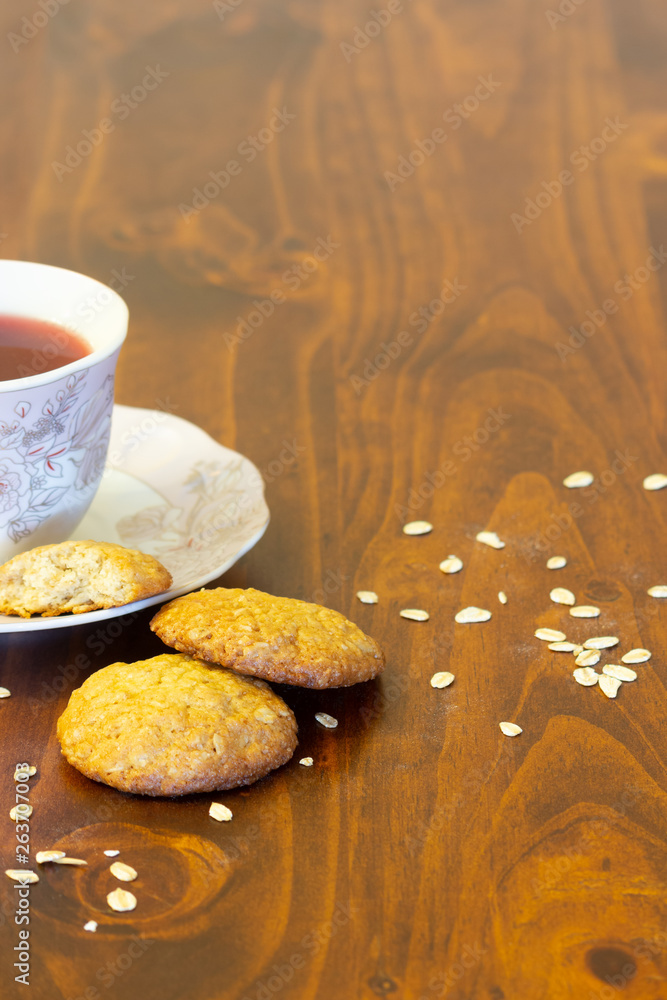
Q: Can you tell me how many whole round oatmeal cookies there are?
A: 2